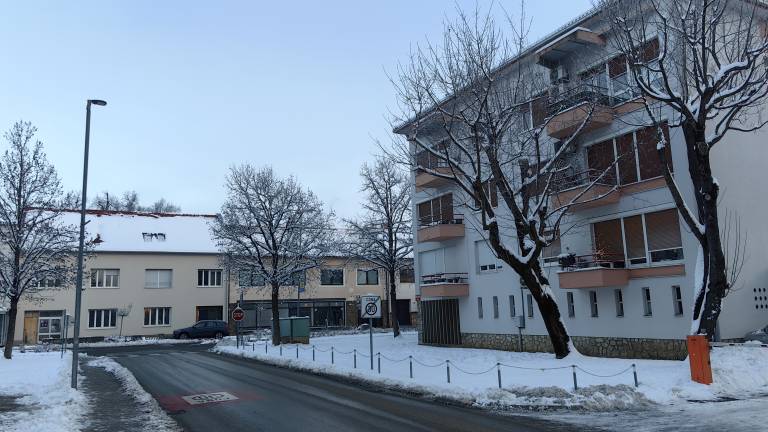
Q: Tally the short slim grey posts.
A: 14